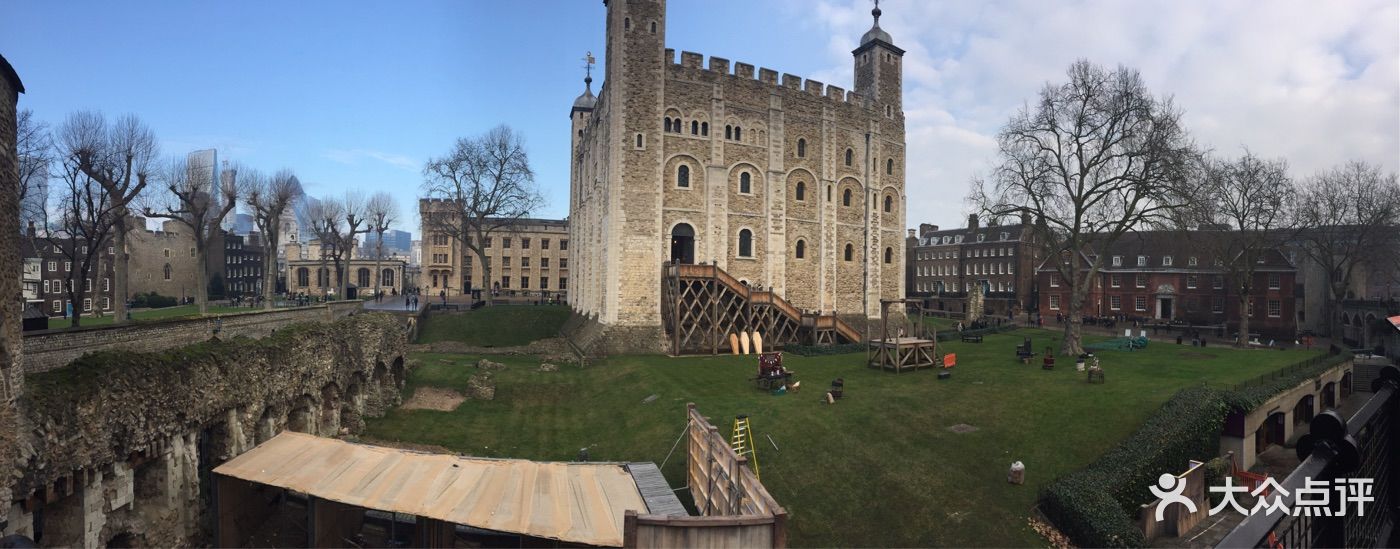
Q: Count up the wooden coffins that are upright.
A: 3